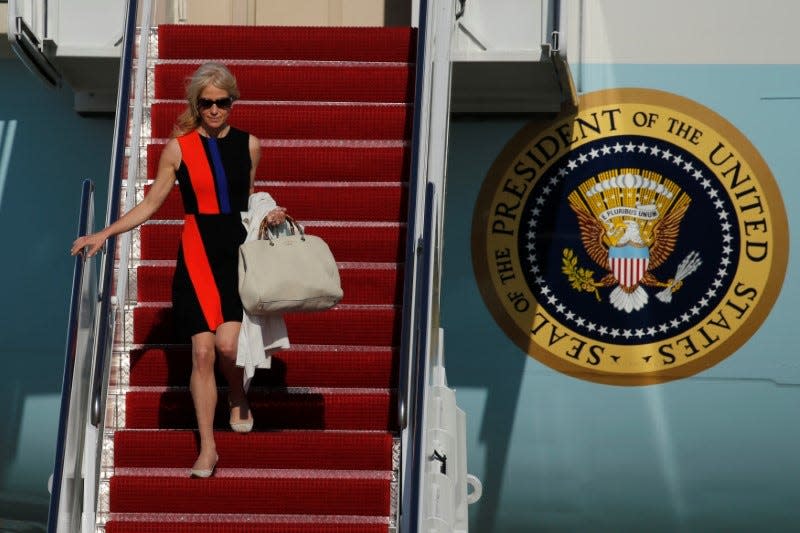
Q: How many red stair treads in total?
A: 13